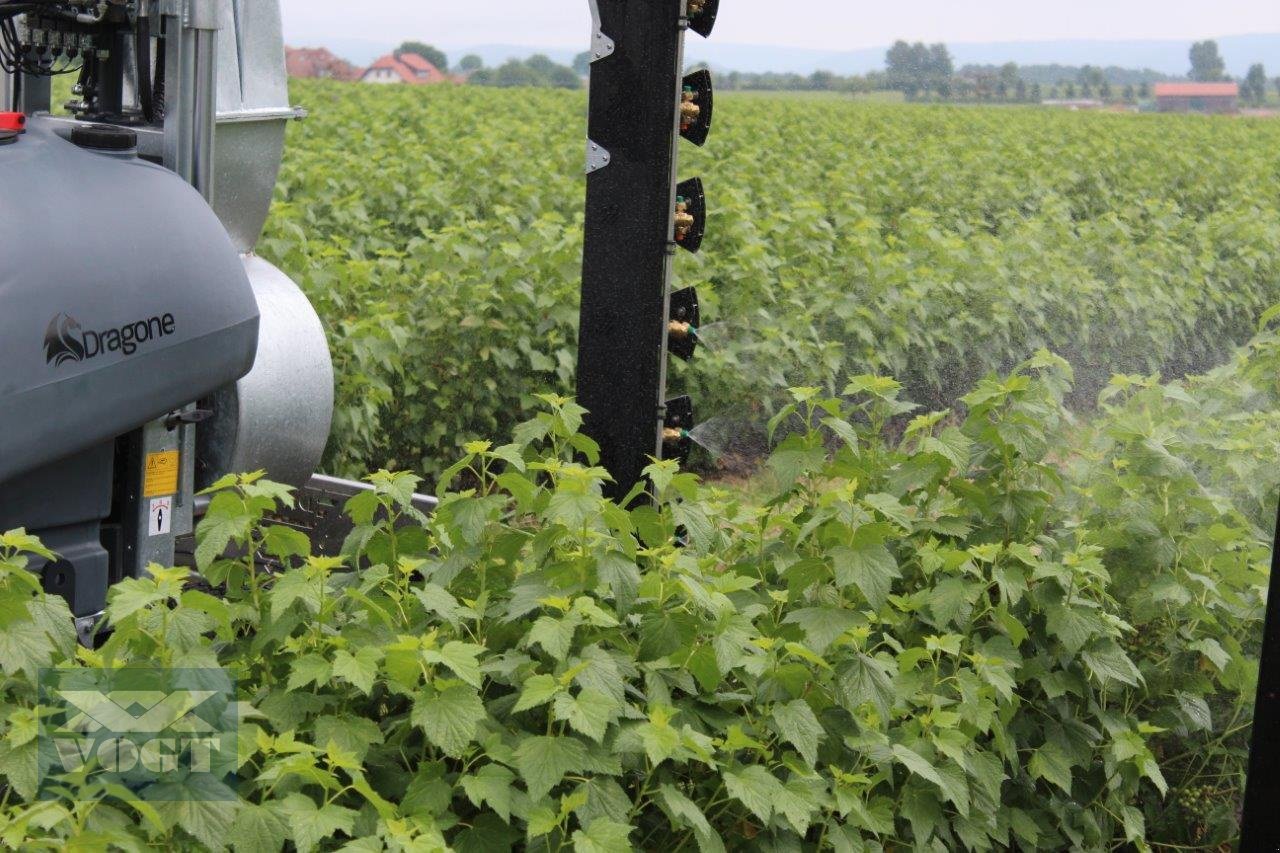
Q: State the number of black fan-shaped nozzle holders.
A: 5